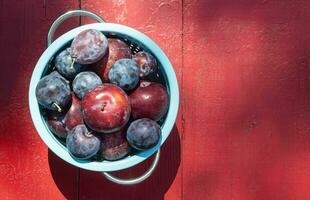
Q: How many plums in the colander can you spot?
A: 14